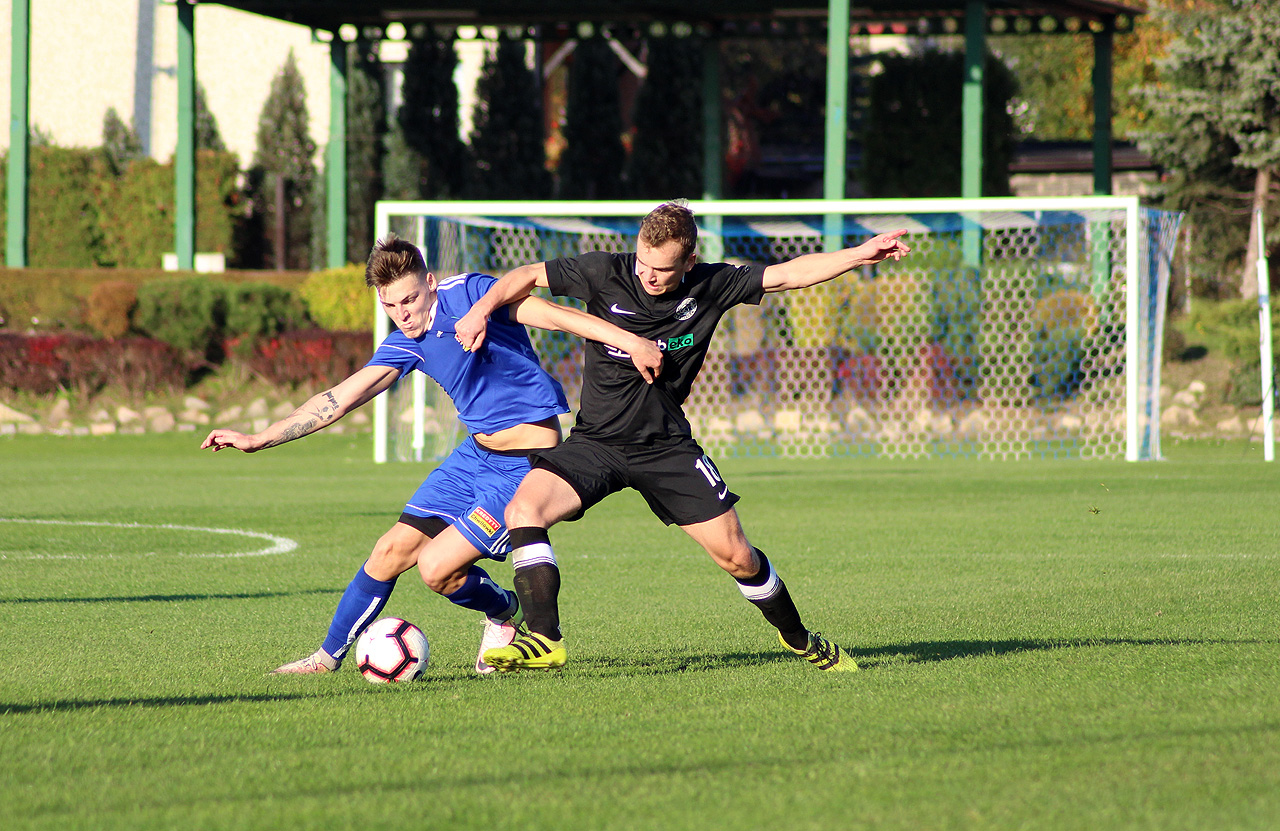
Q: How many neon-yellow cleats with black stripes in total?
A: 2